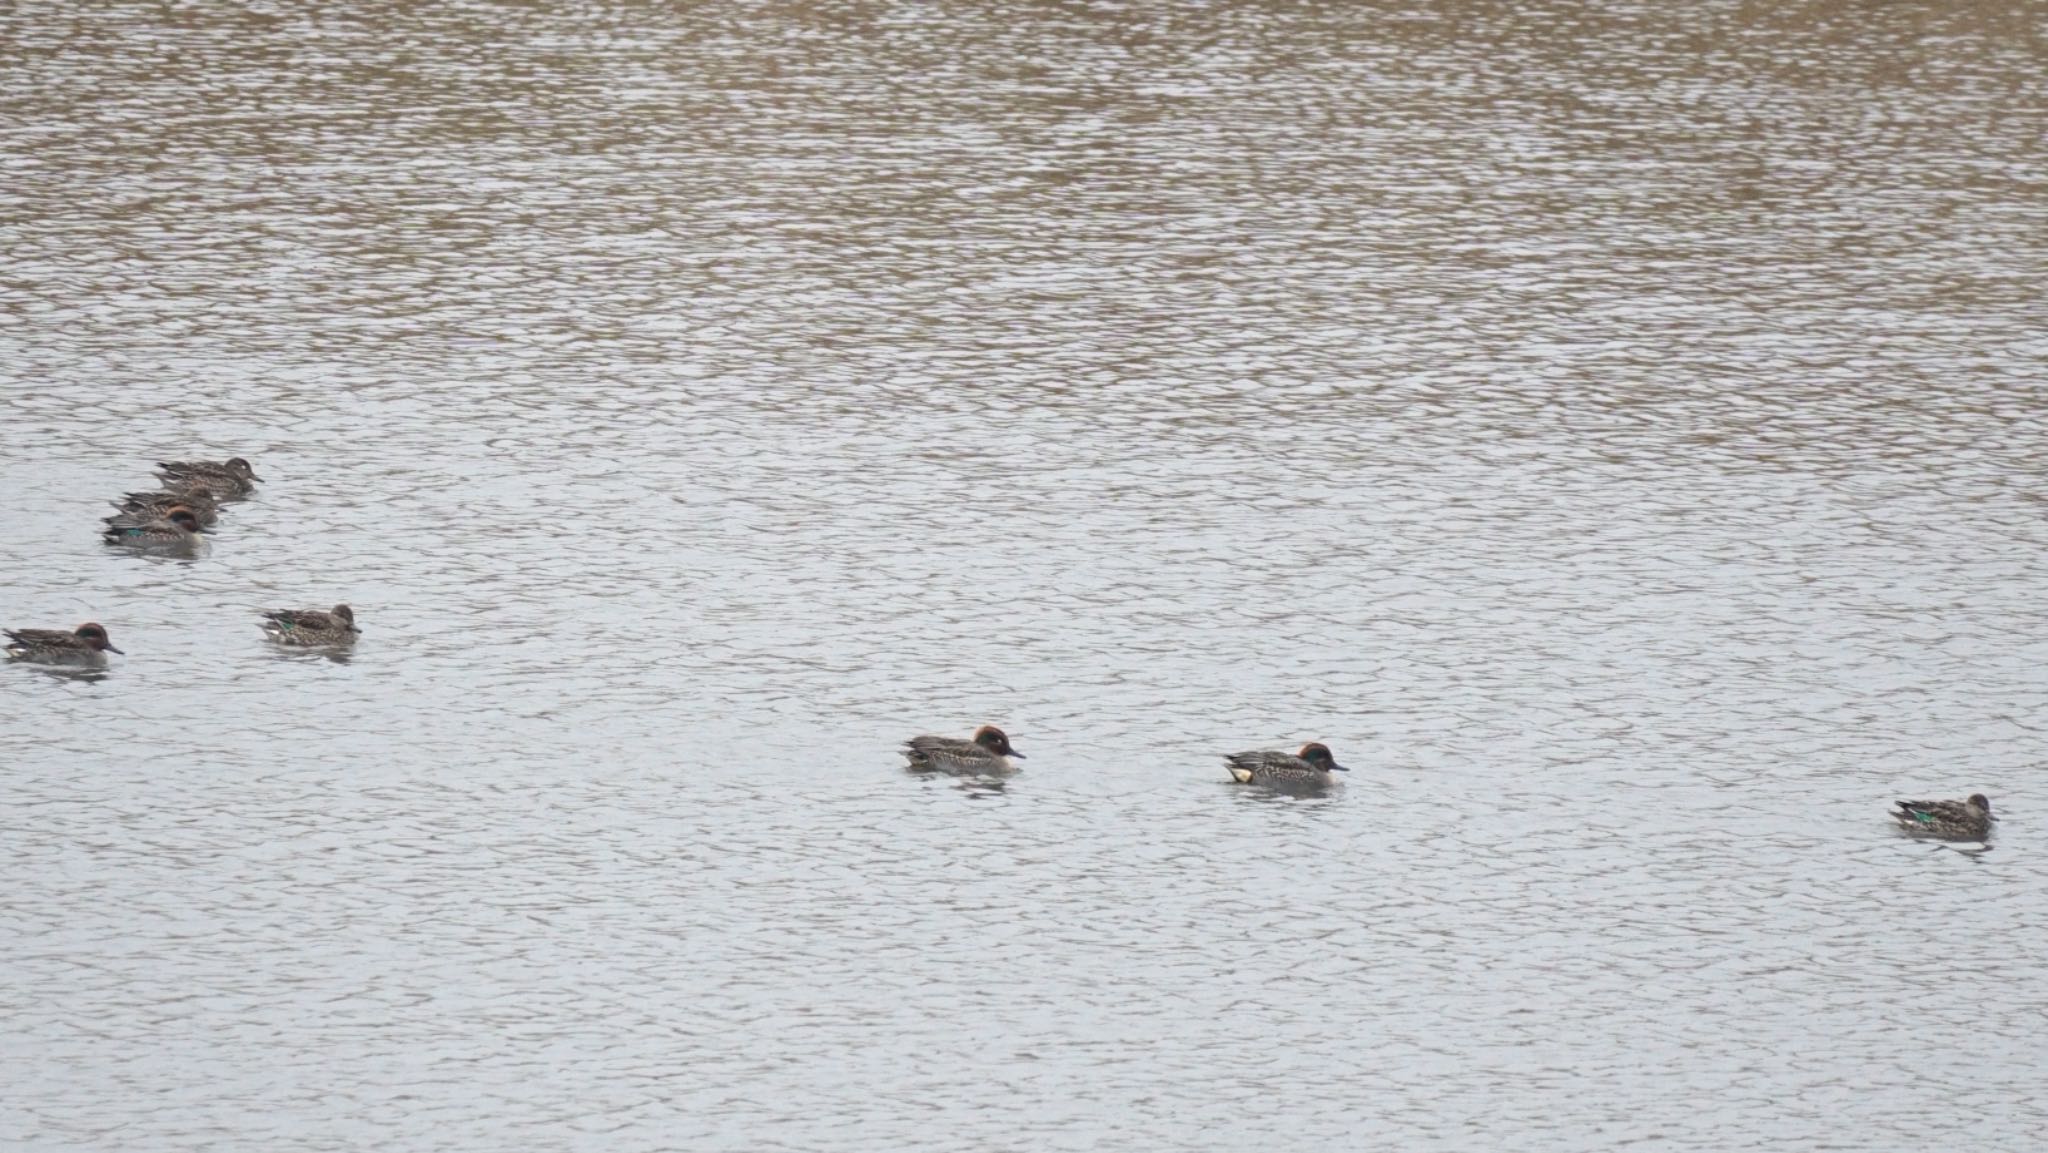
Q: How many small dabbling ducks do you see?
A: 8